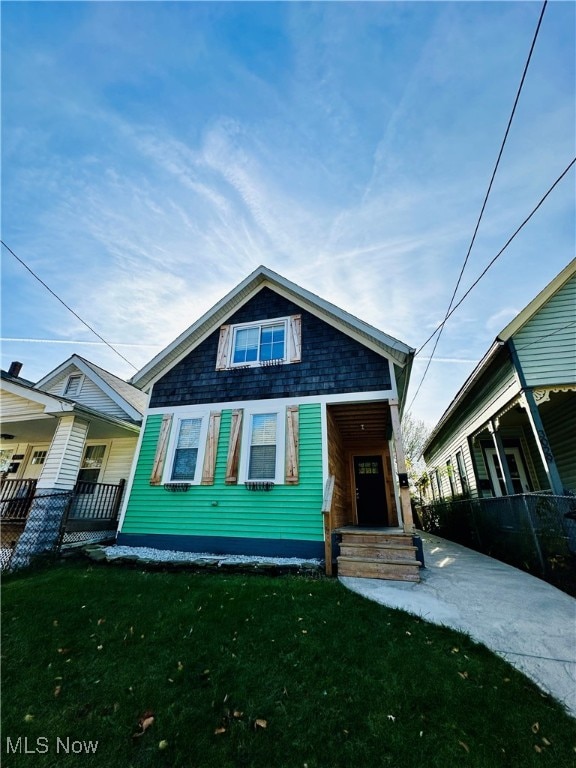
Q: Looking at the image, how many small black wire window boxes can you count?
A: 4